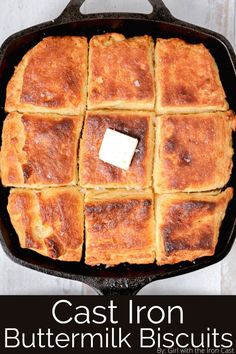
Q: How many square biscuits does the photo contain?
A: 9